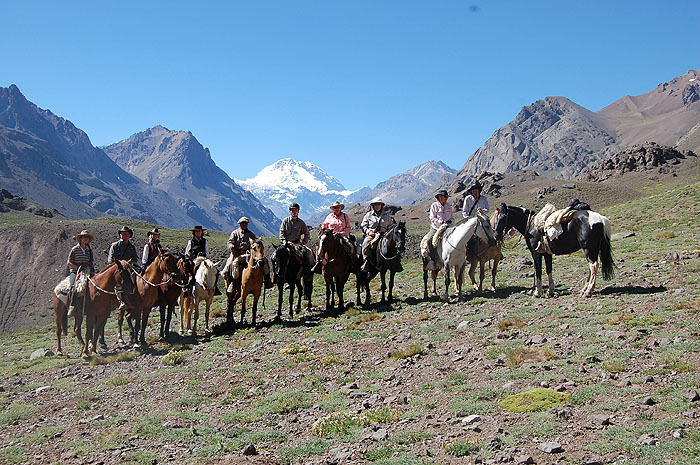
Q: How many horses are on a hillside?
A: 11